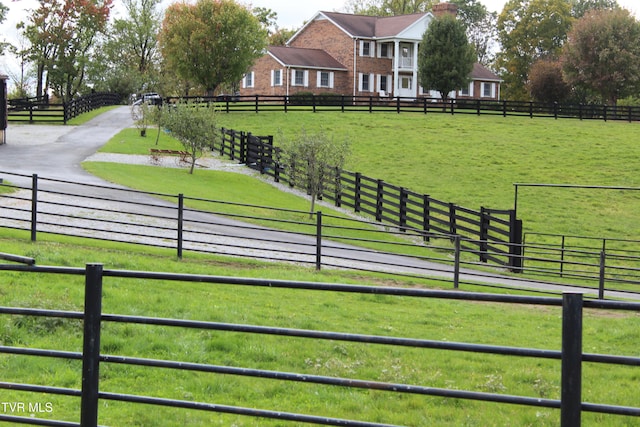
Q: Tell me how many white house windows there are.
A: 11